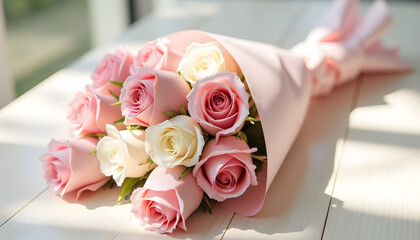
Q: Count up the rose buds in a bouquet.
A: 11